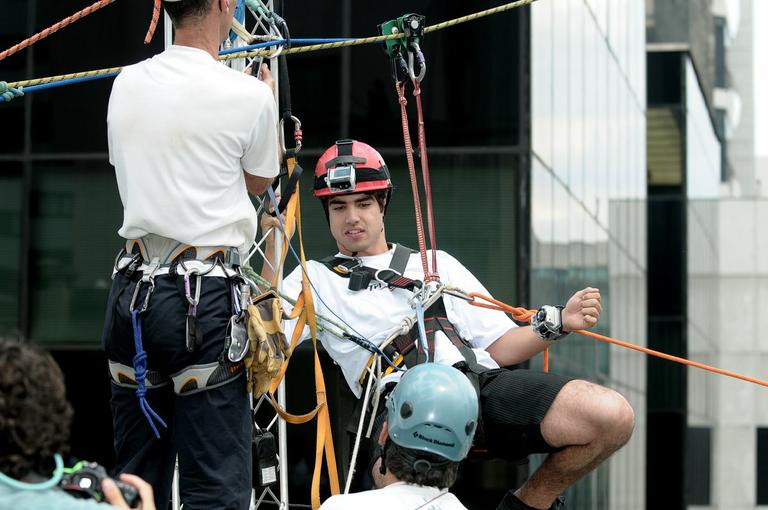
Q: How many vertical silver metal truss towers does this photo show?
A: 1